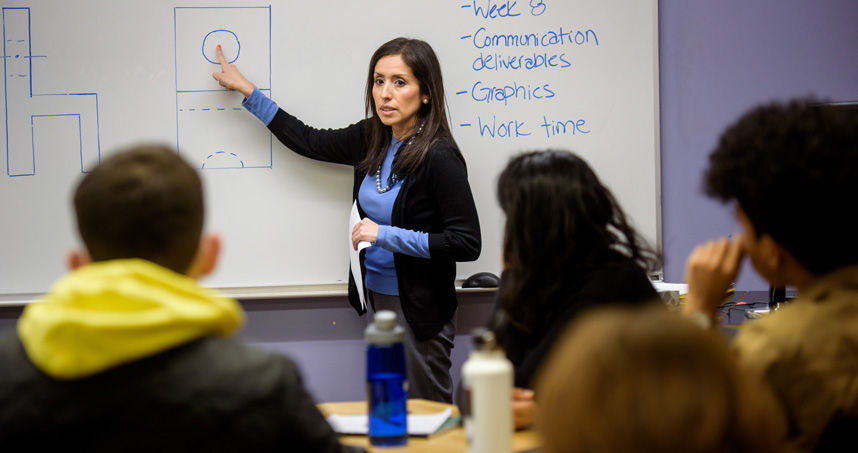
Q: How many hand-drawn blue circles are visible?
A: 1